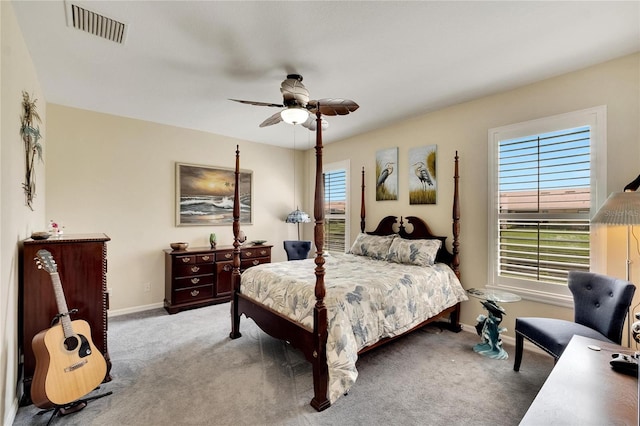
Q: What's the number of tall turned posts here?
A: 4